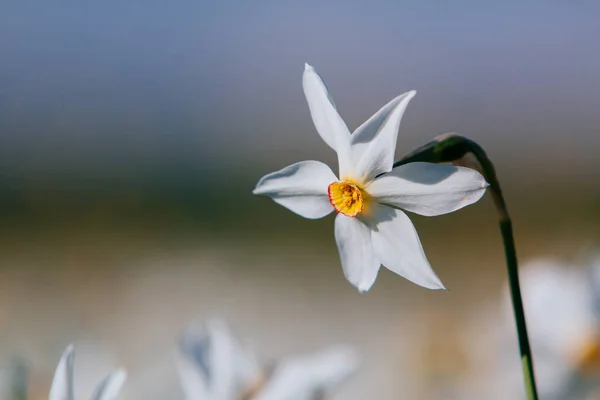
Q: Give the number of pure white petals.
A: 6